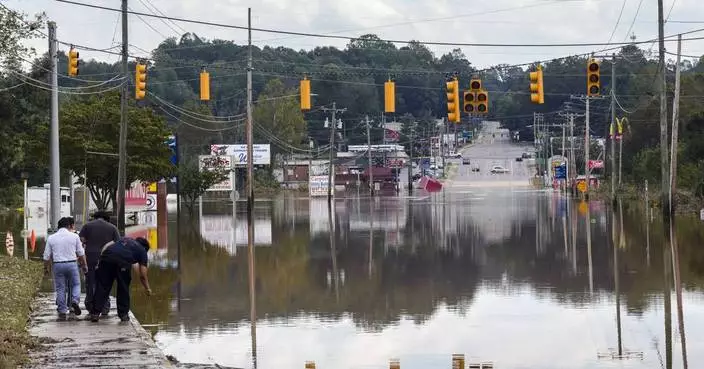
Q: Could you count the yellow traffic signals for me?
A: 9